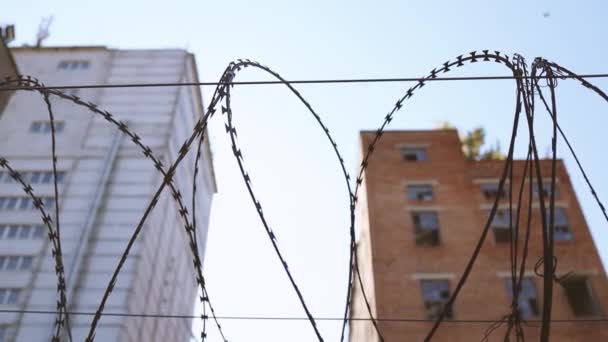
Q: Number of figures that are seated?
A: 0